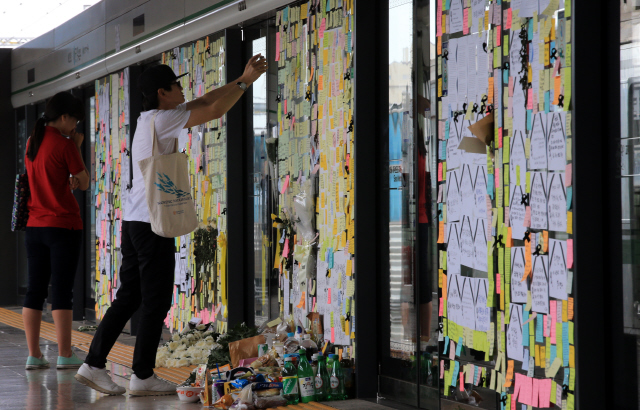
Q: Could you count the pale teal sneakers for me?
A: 2